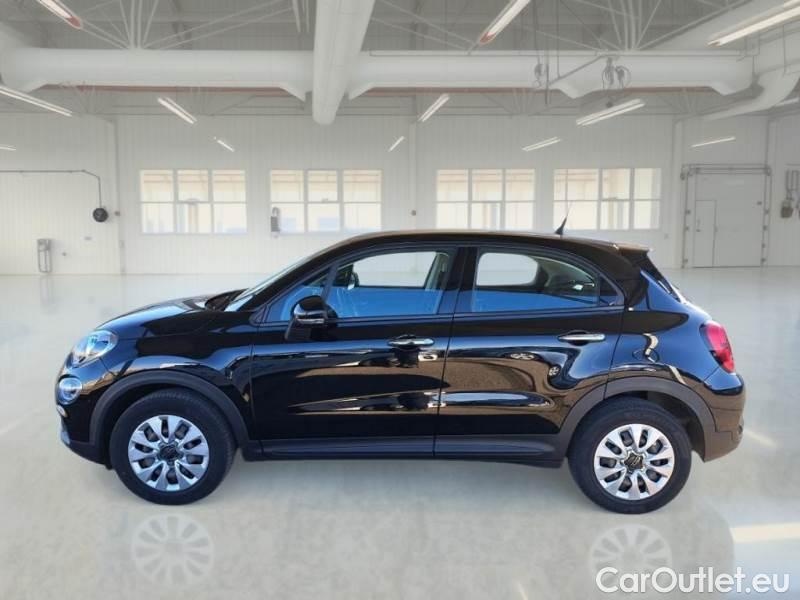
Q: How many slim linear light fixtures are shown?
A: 12